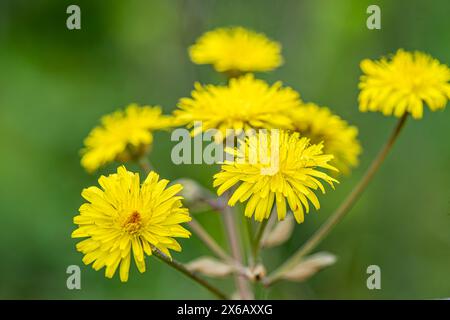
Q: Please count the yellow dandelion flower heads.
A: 7